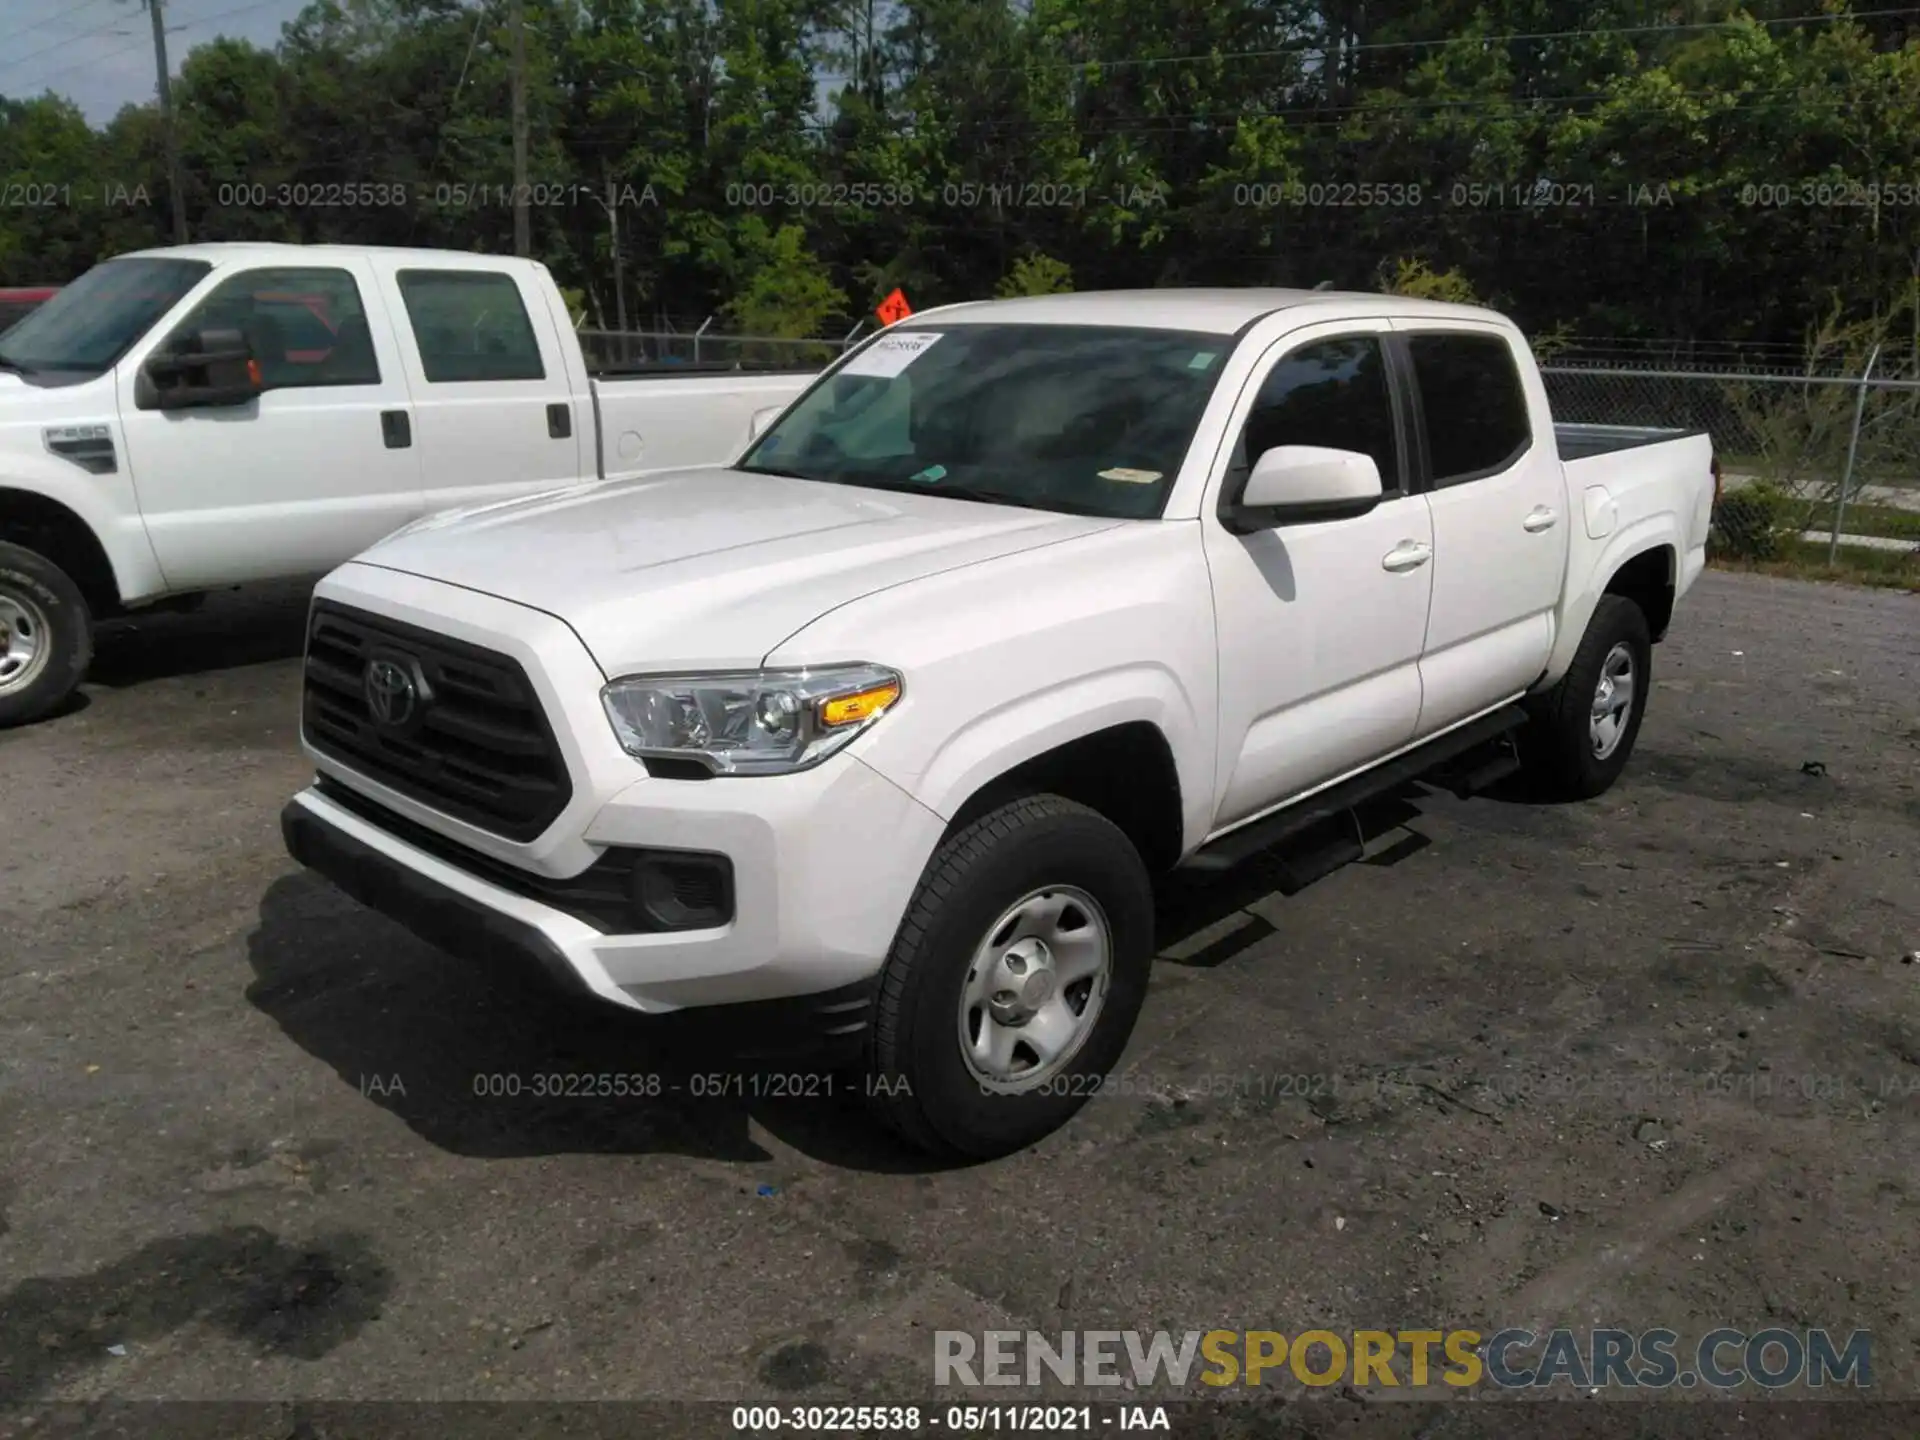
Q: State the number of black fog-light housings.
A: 1